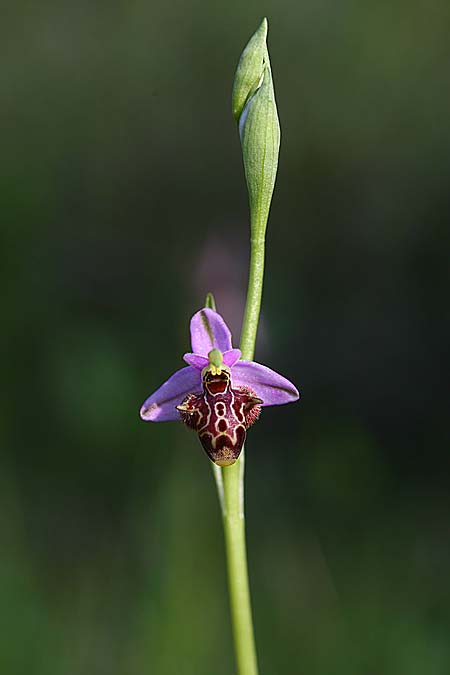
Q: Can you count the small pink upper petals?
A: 2